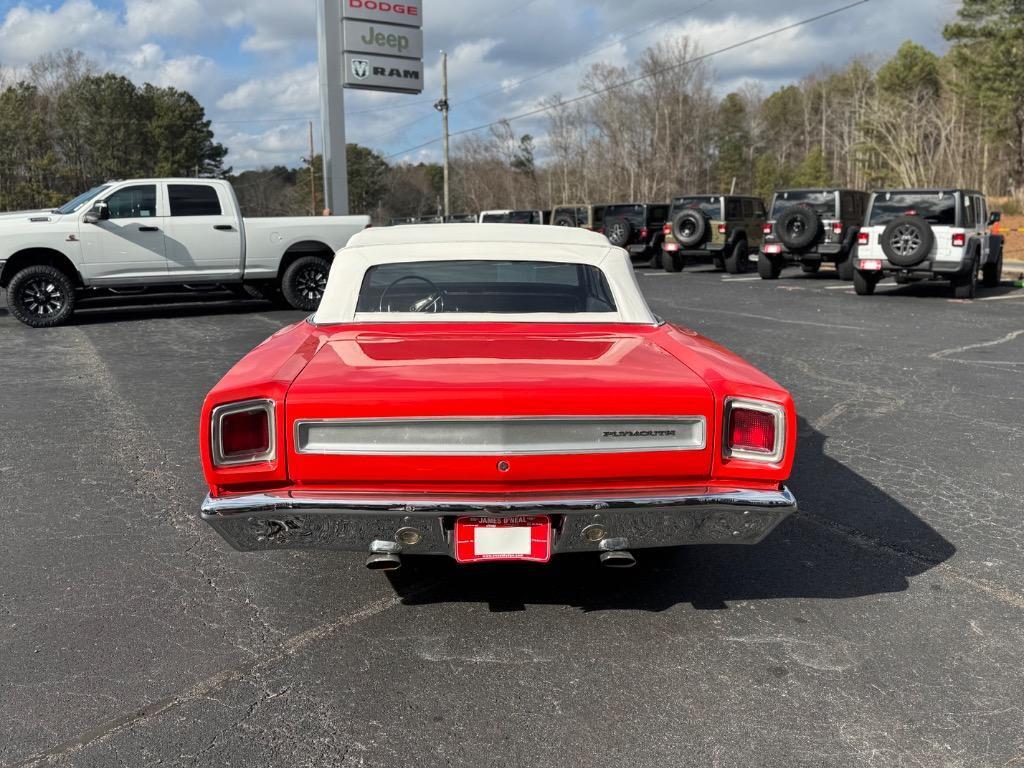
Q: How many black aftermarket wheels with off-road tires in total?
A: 2